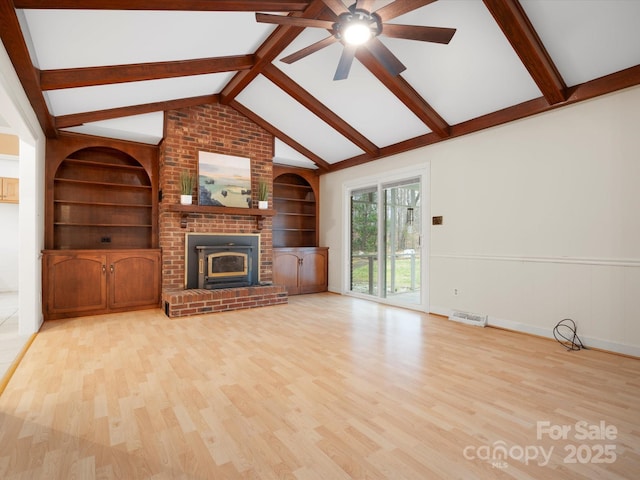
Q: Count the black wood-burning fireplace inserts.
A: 1